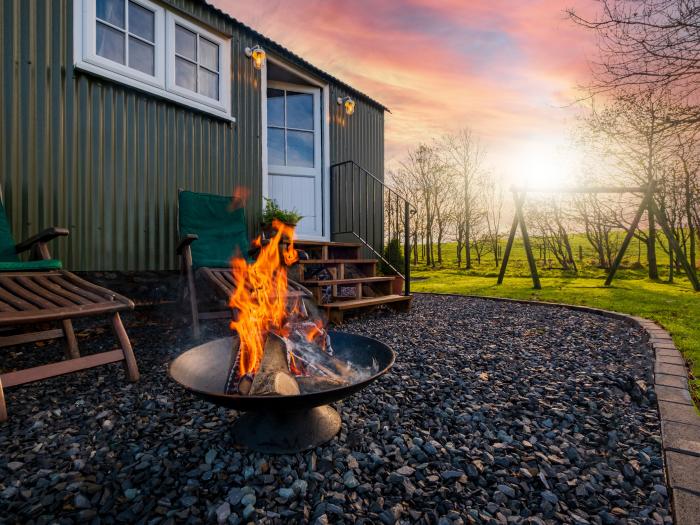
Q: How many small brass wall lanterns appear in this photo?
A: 2